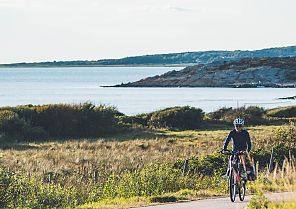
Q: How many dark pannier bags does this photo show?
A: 1